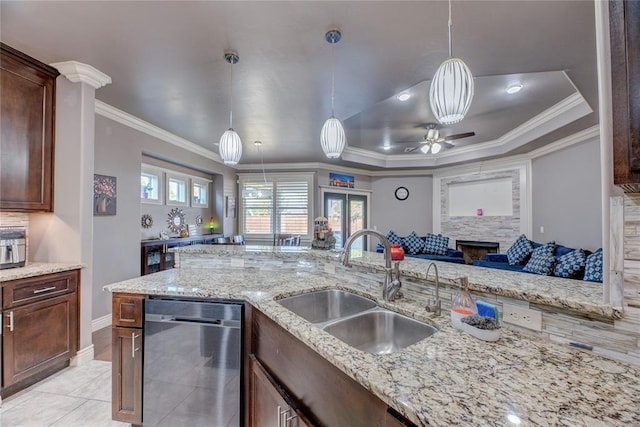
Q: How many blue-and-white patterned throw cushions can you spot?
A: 7